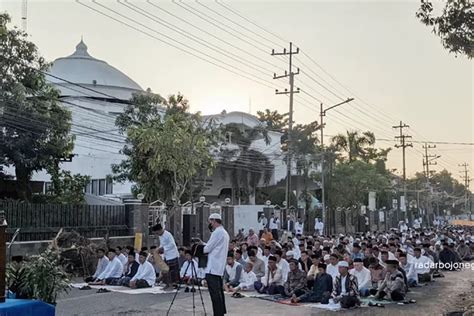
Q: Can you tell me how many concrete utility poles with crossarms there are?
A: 4